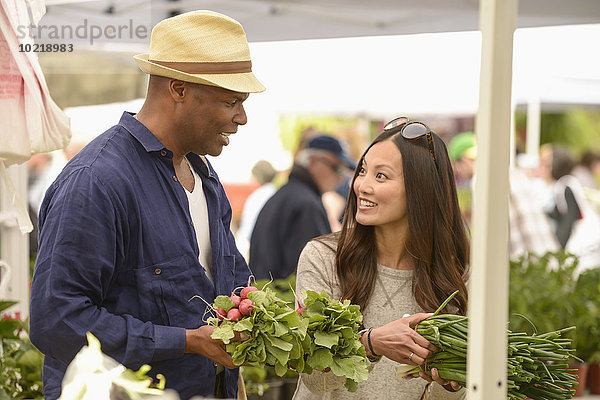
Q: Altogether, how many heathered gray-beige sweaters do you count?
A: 1